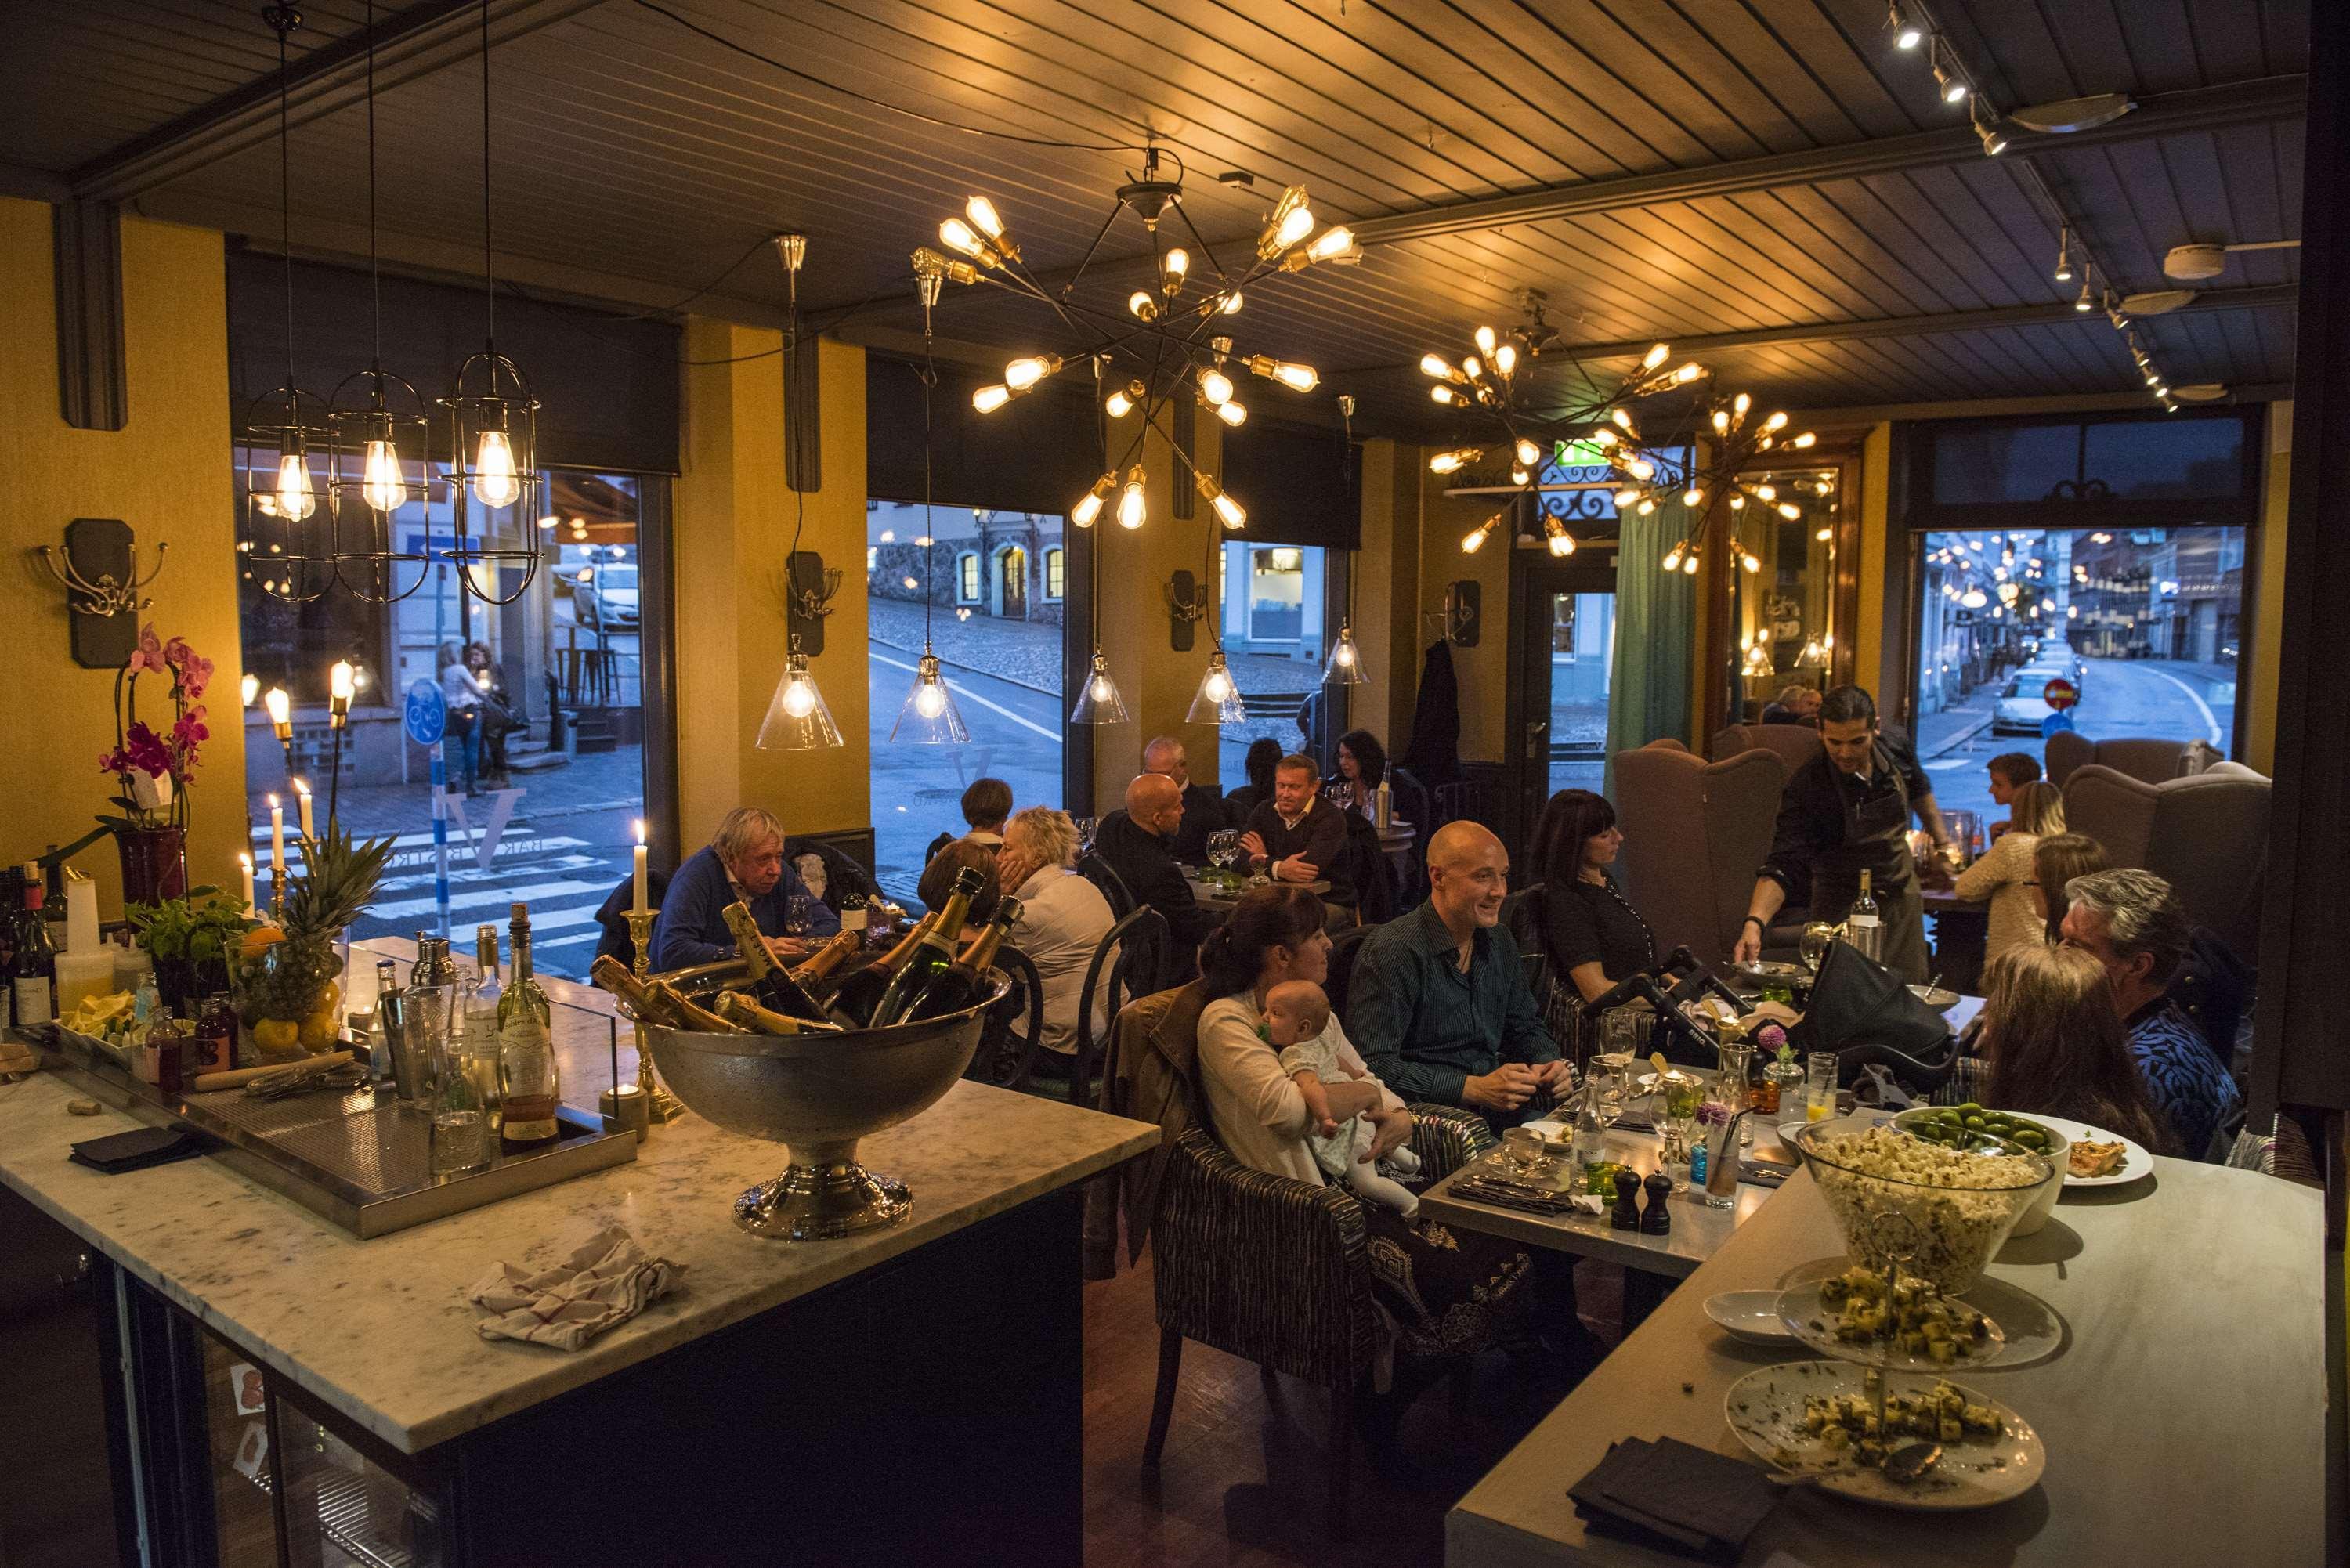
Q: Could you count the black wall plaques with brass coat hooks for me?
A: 4